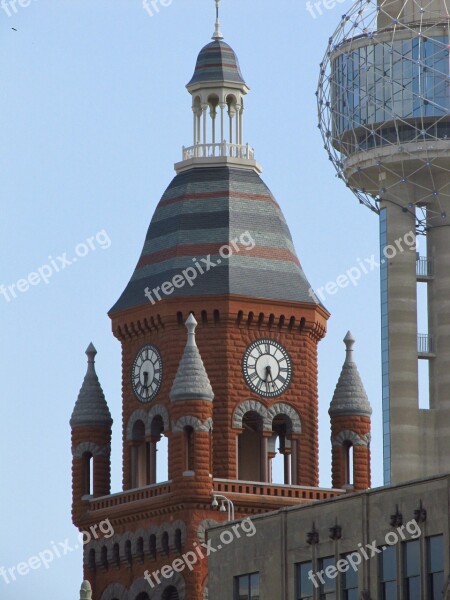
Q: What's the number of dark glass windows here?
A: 7